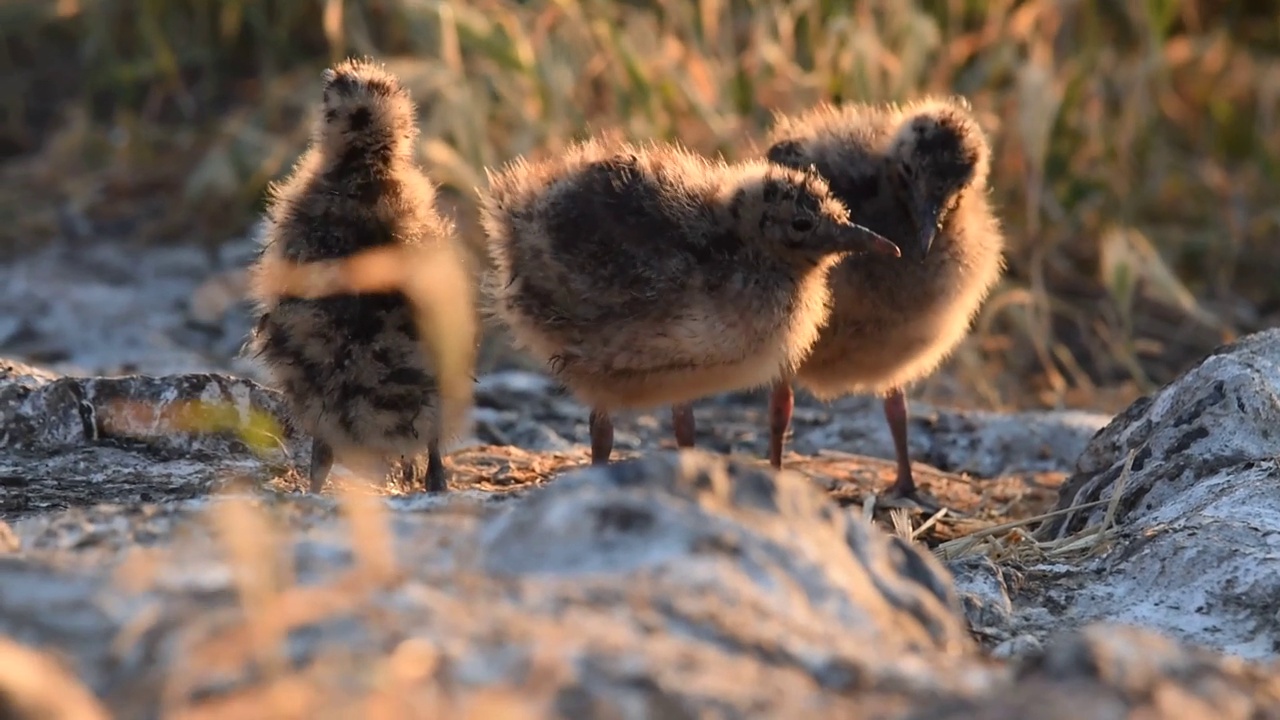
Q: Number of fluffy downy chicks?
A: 3